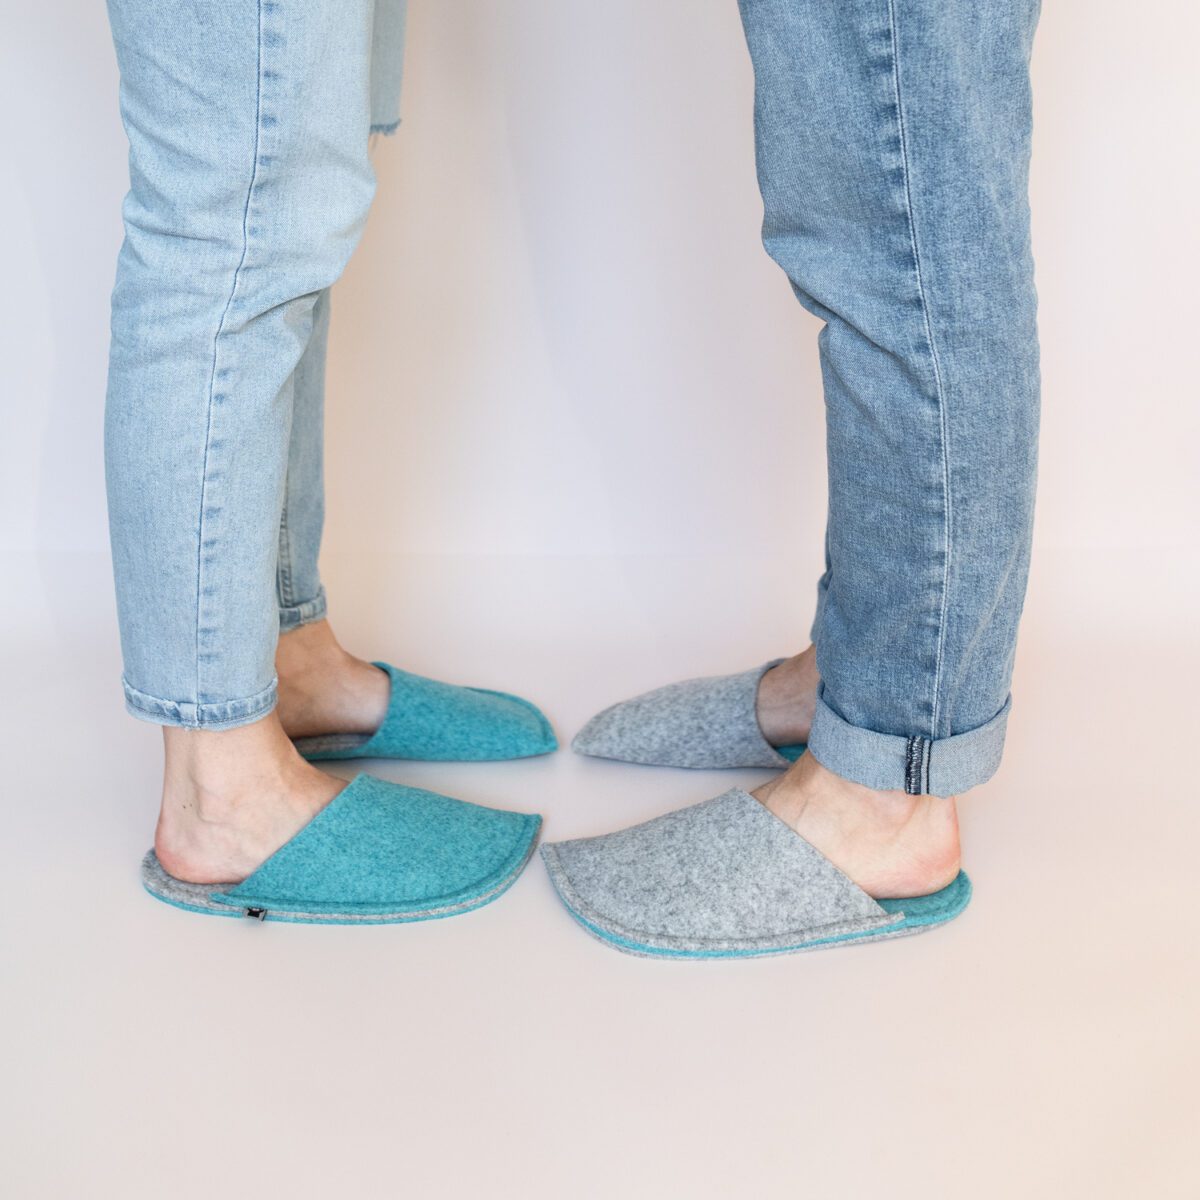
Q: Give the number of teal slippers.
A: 2